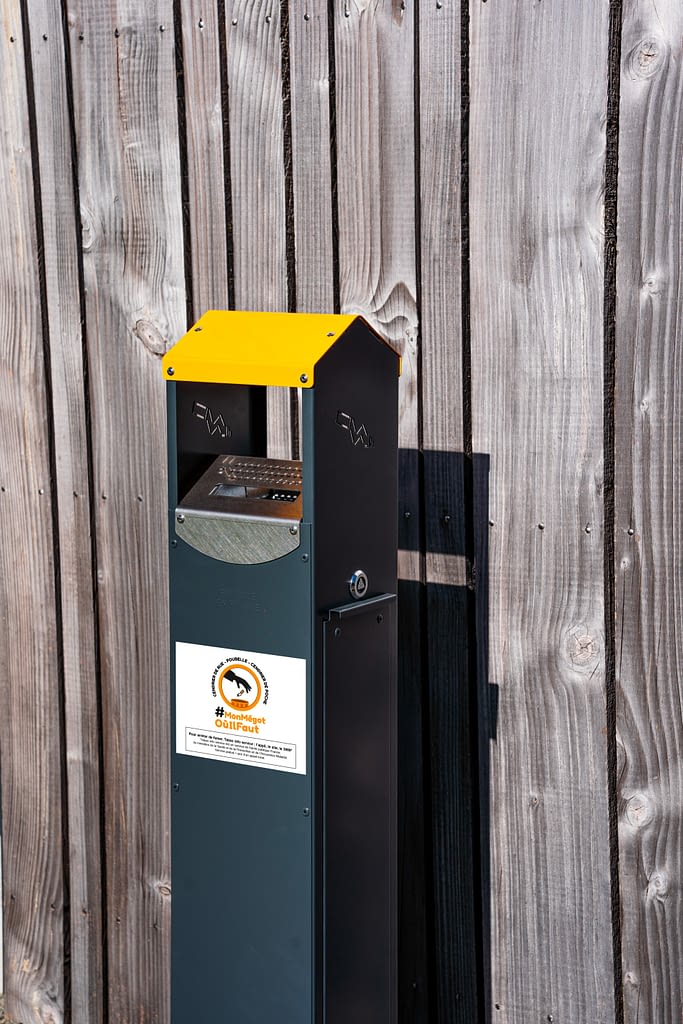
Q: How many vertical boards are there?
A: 10